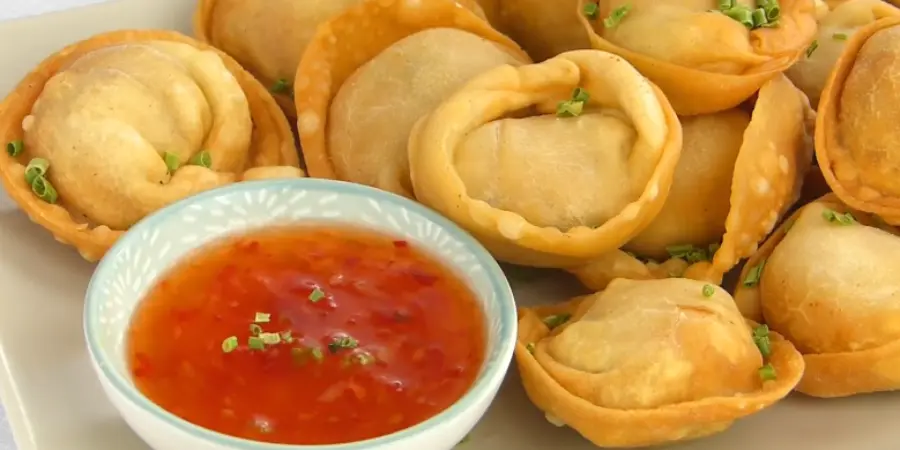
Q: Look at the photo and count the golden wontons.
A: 11